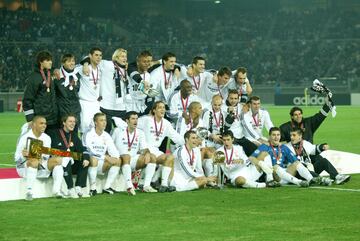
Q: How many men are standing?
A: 9